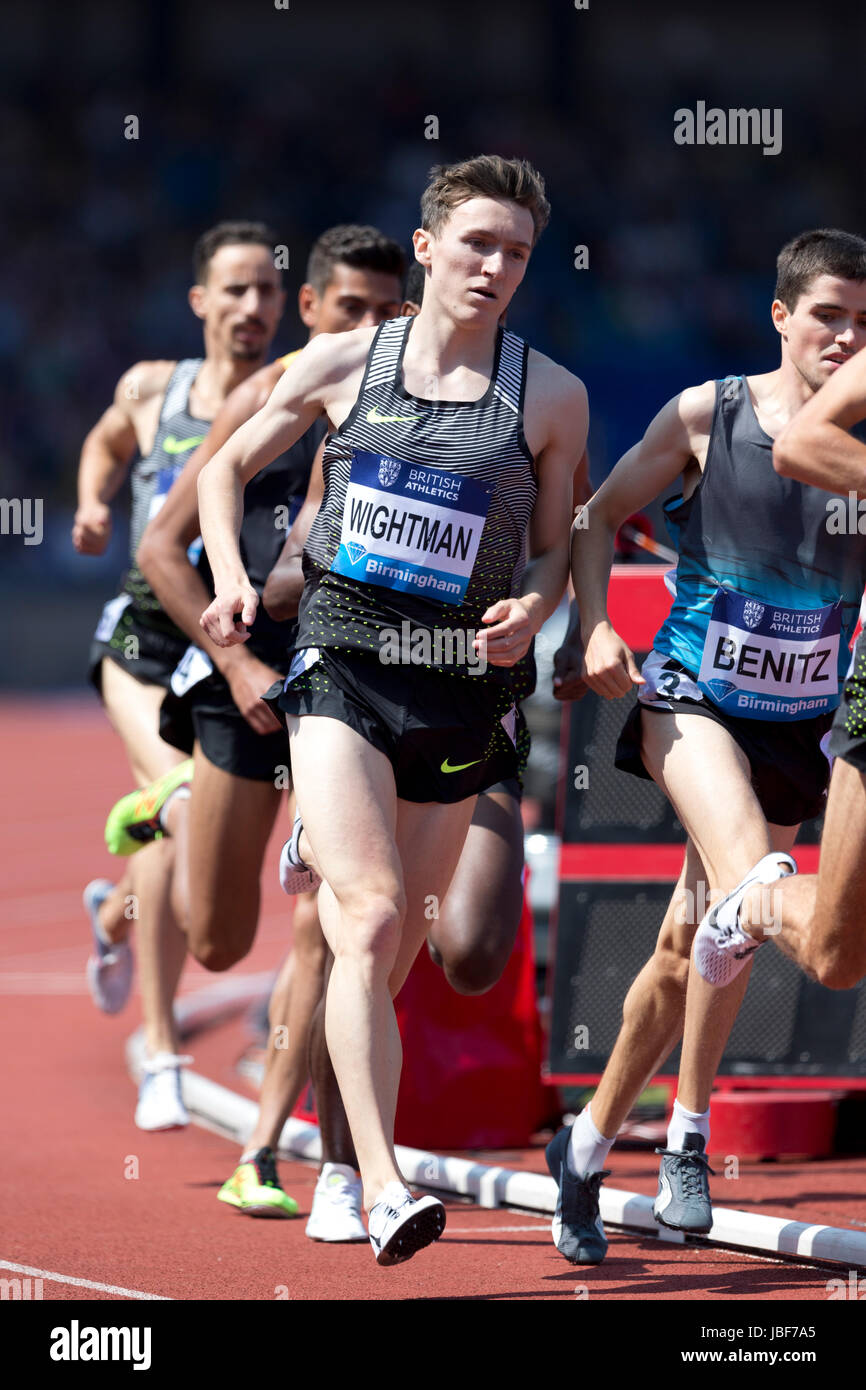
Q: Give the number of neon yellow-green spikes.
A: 2